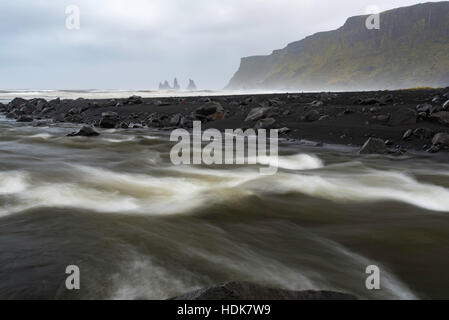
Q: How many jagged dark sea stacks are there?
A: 3